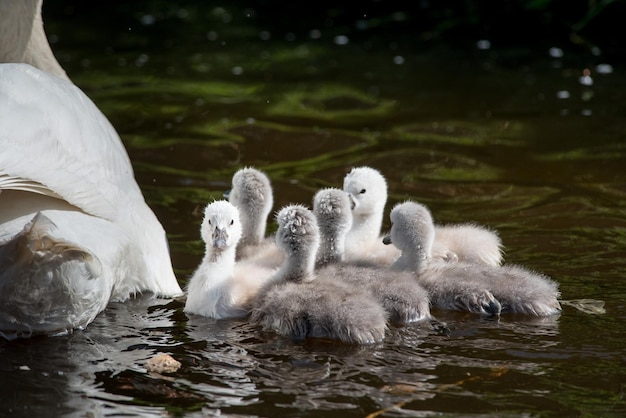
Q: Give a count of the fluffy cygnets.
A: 6